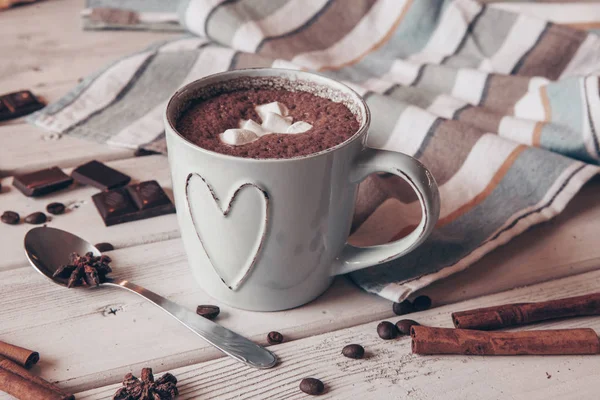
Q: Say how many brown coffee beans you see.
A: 12